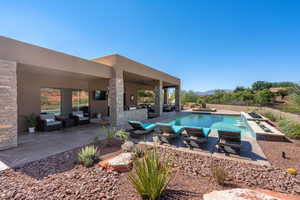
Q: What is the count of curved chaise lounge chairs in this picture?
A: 4